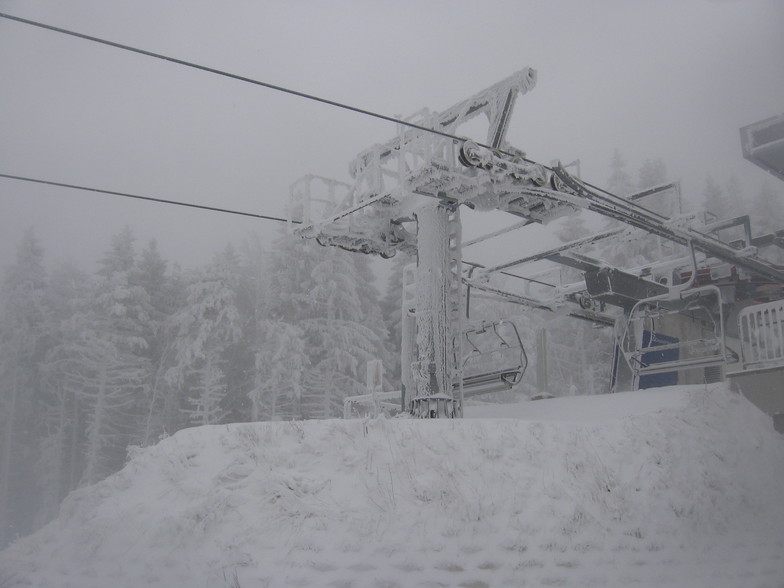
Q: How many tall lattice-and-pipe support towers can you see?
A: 1